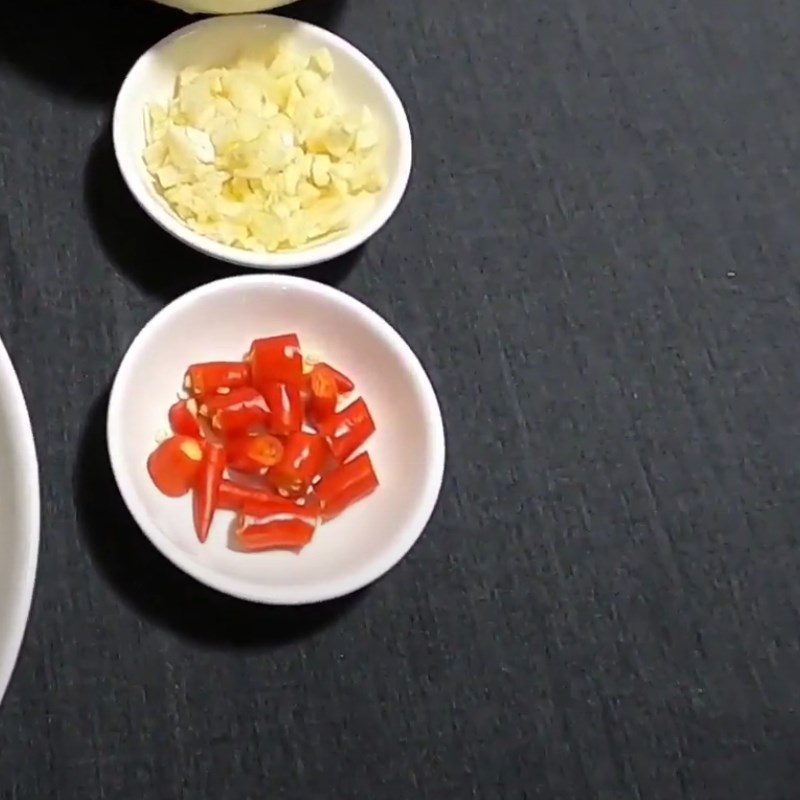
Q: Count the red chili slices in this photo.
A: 15